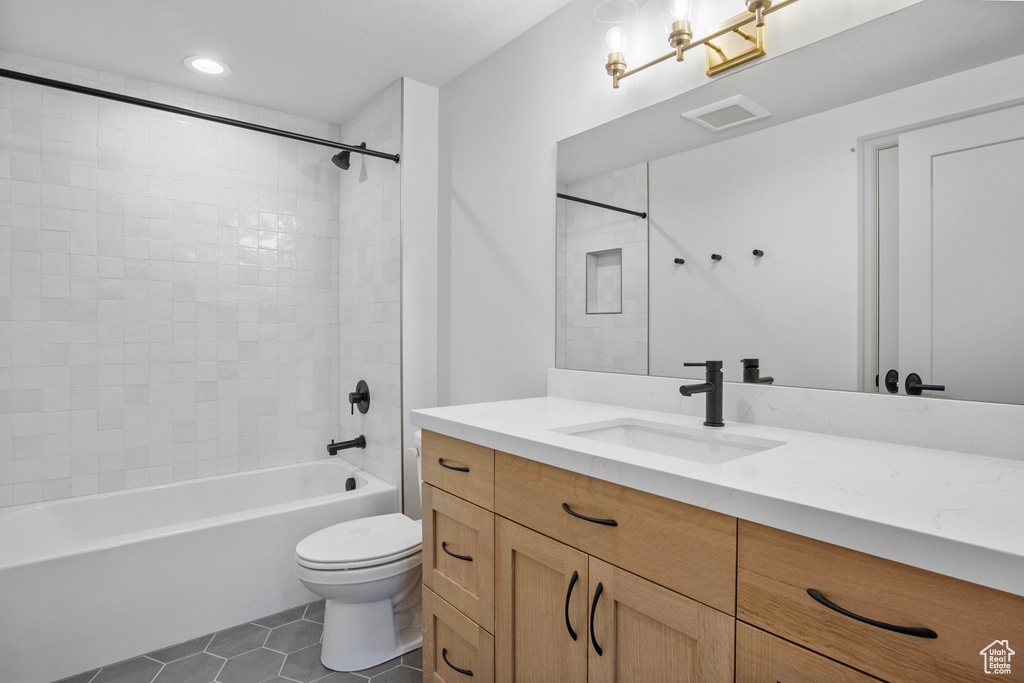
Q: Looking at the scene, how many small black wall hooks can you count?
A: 3